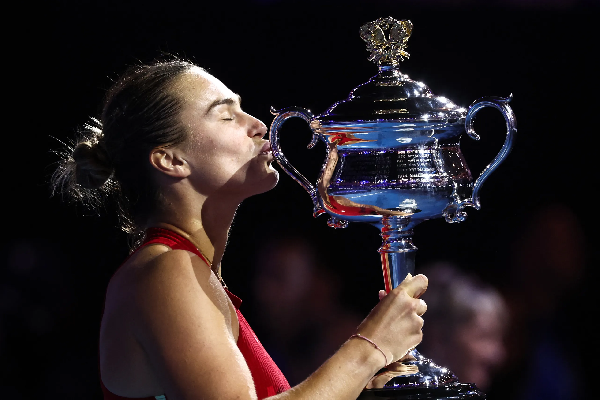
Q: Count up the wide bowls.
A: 1